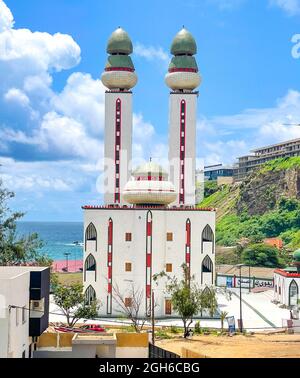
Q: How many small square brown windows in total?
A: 5